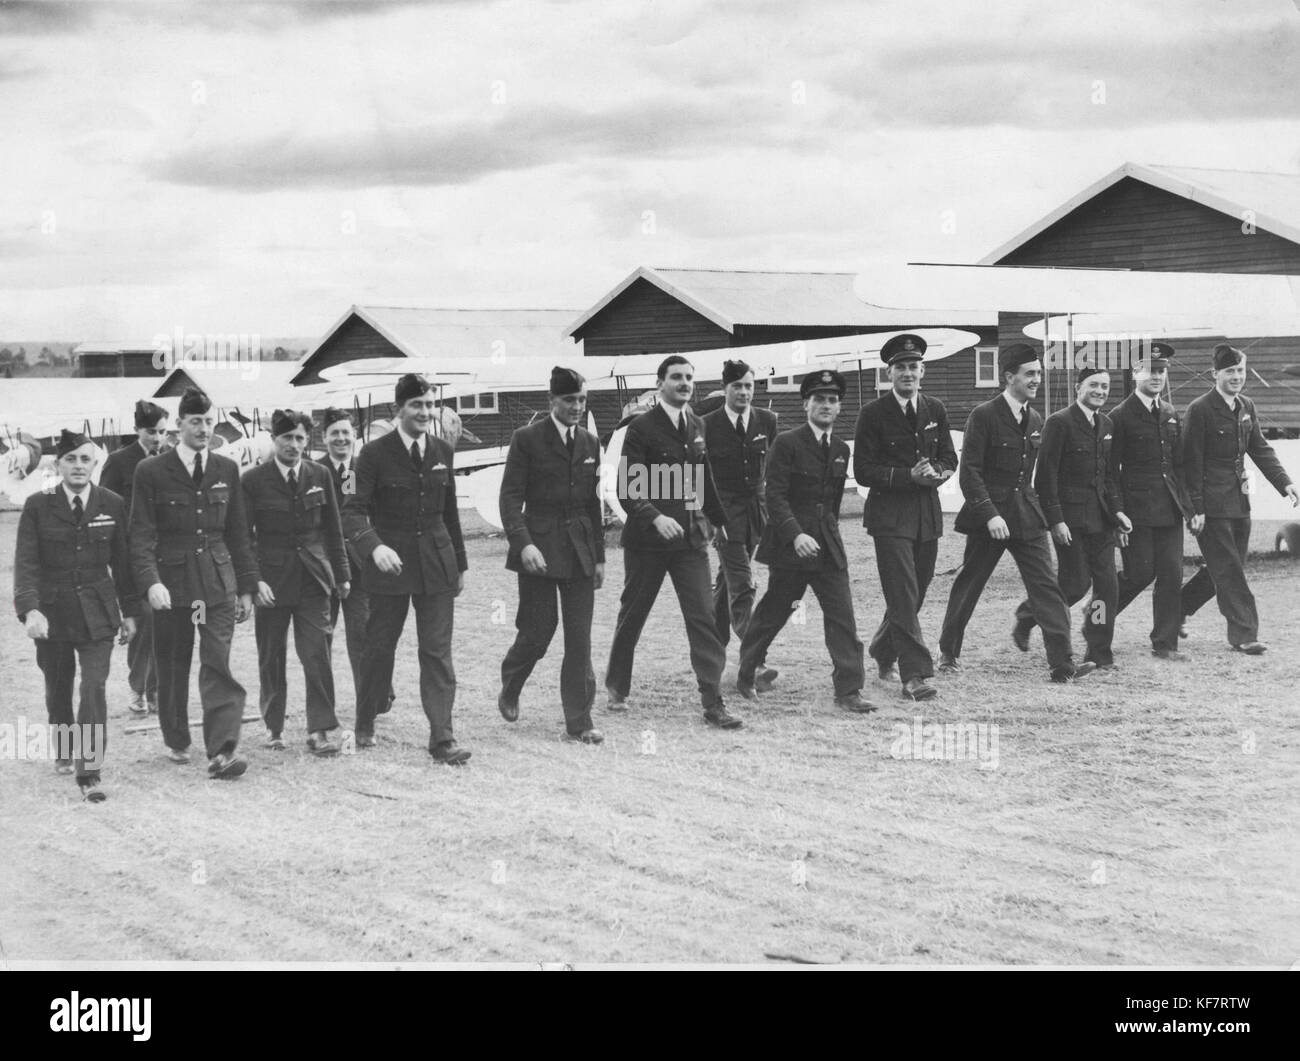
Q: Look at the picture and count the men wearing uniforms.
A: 15